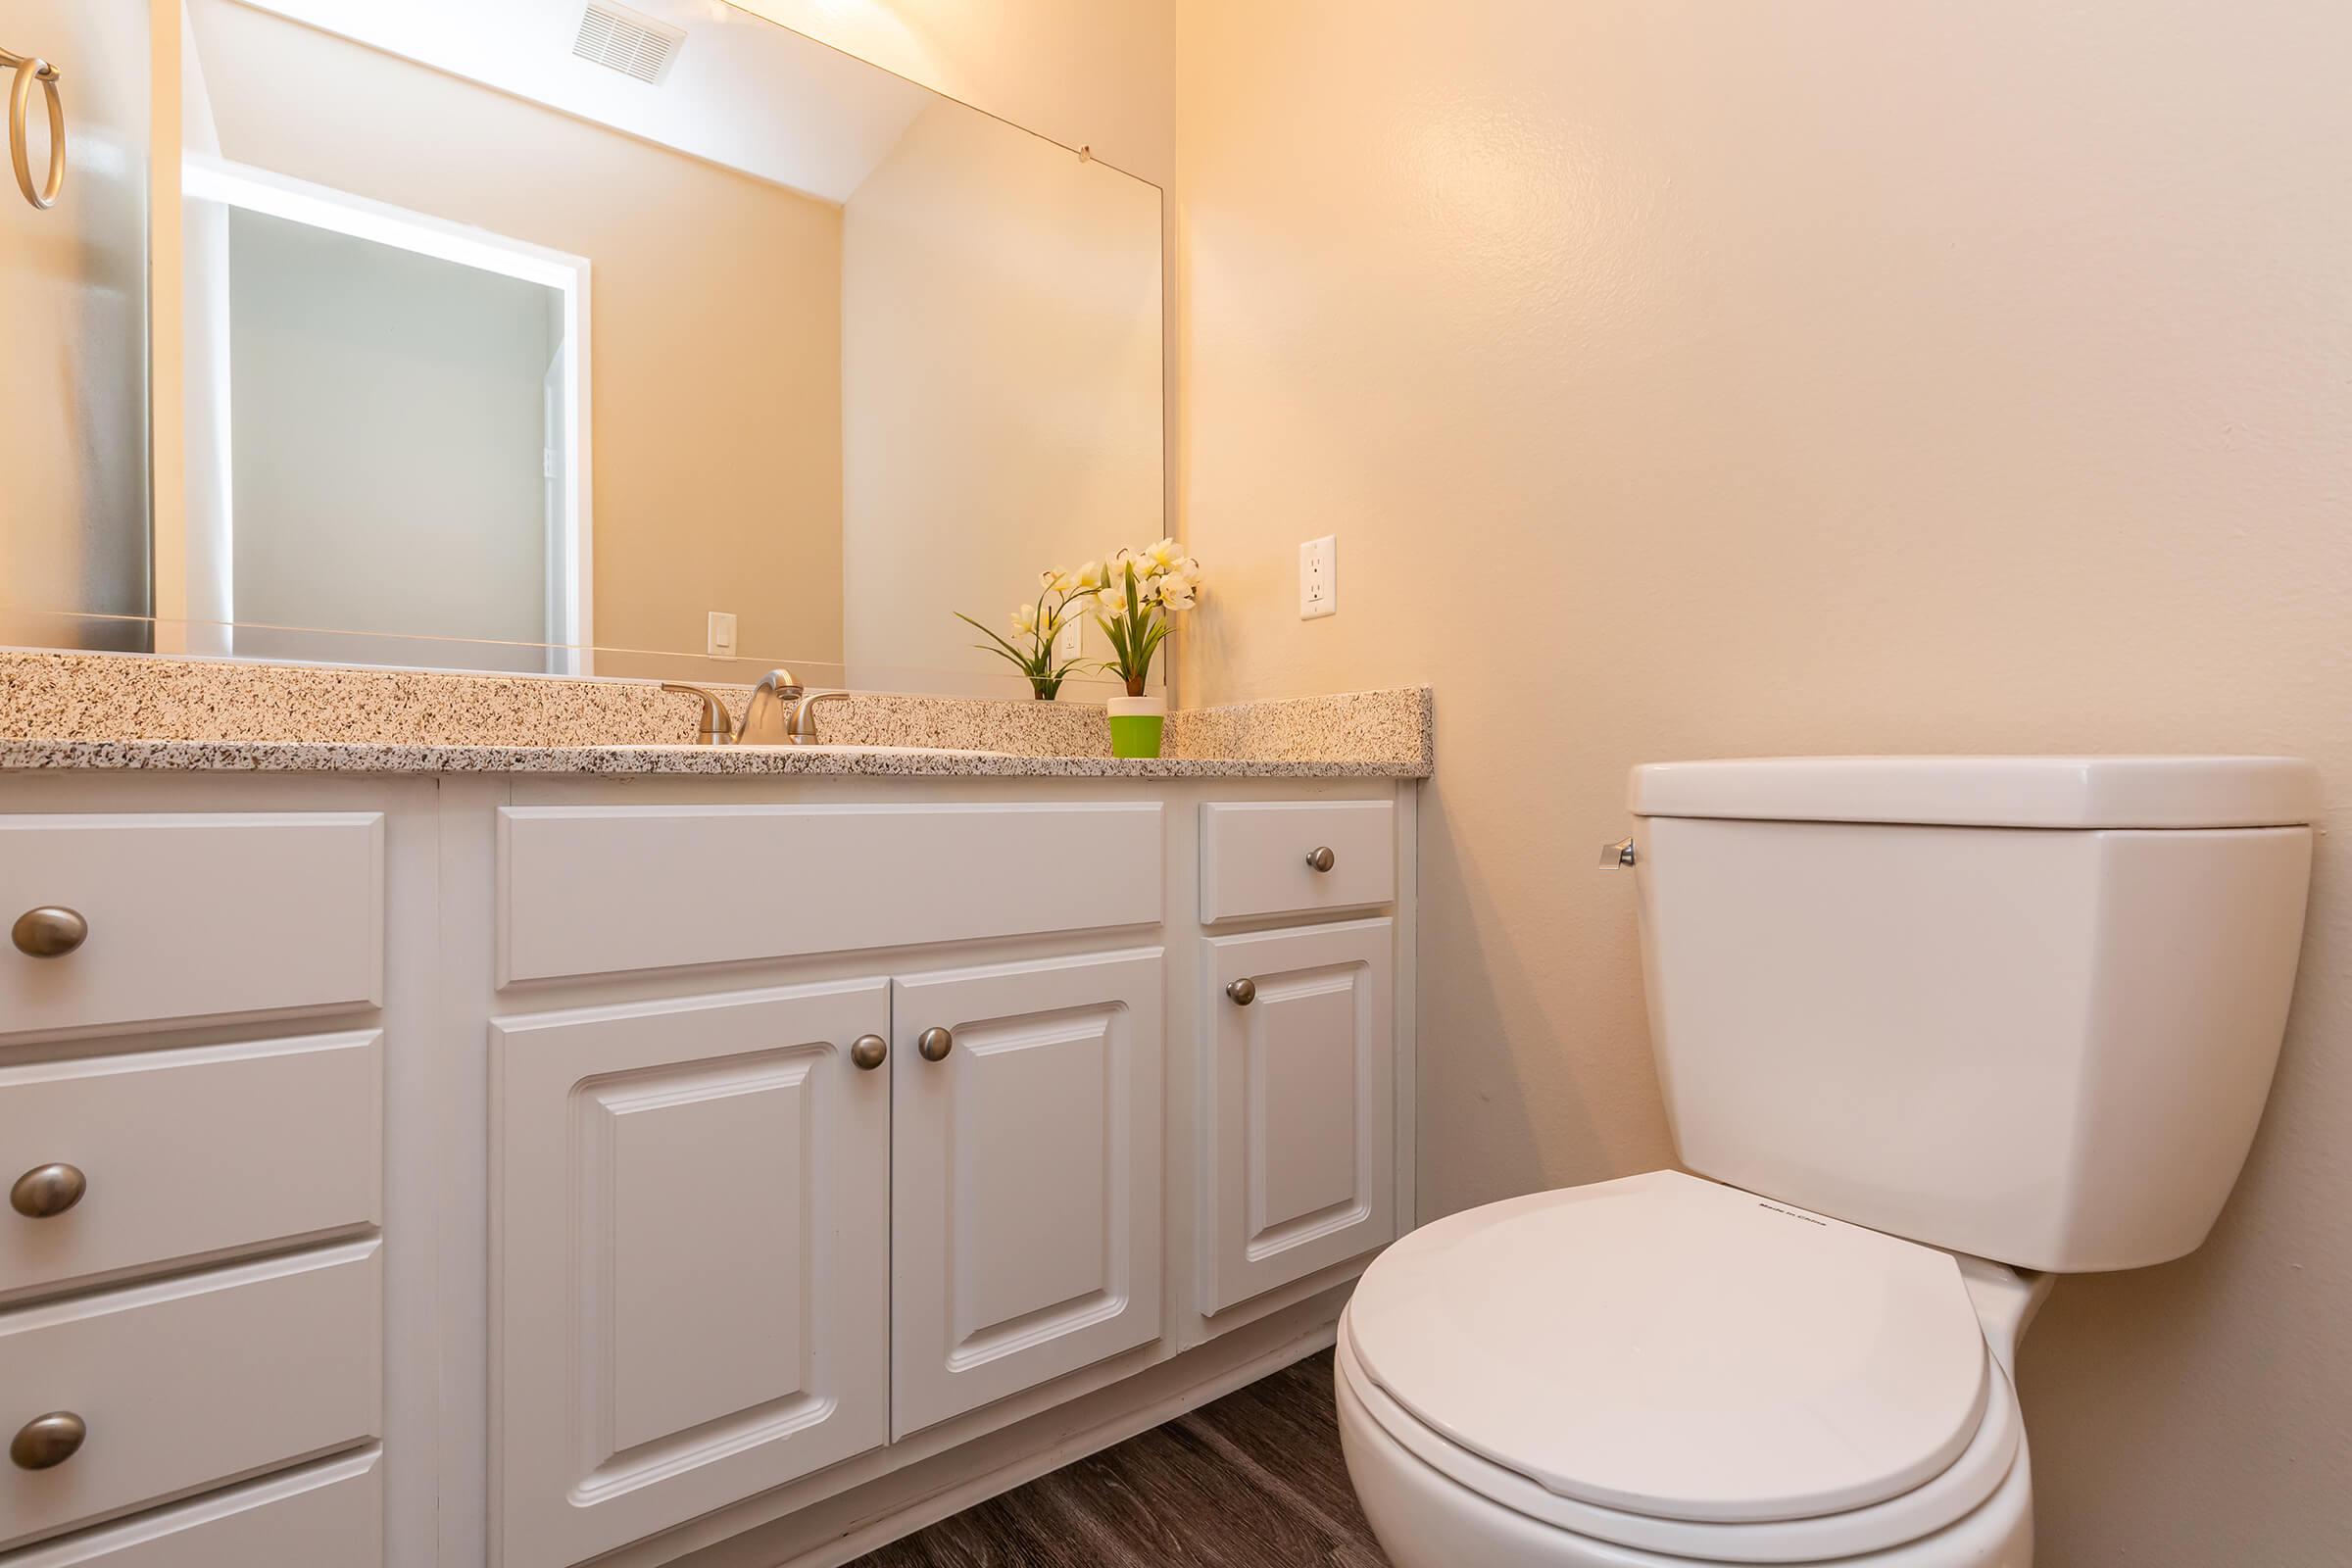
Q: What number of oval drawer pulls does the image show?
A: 3